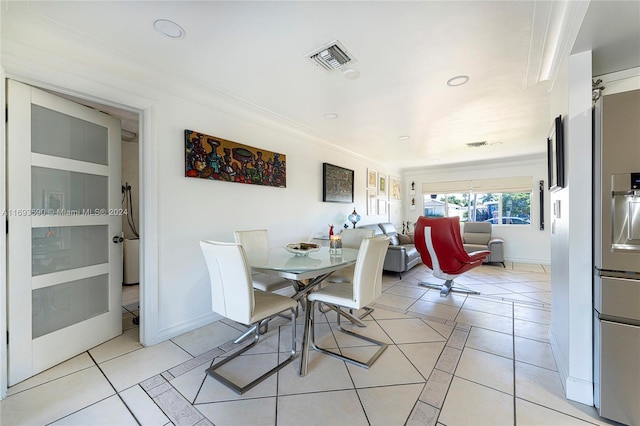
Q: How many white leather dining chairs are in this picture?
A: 4